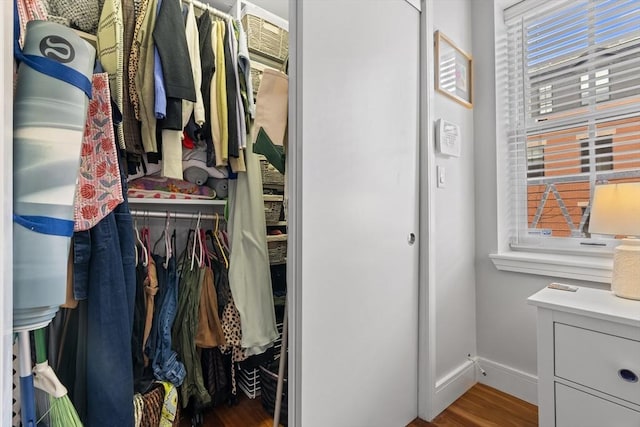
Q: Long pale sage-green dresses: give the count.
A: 1